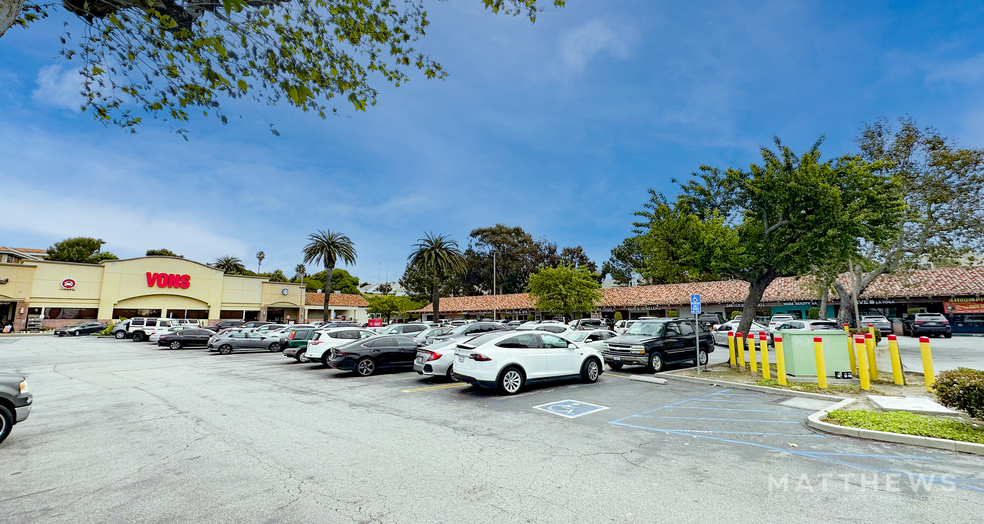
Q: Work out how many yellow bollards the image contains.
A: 14